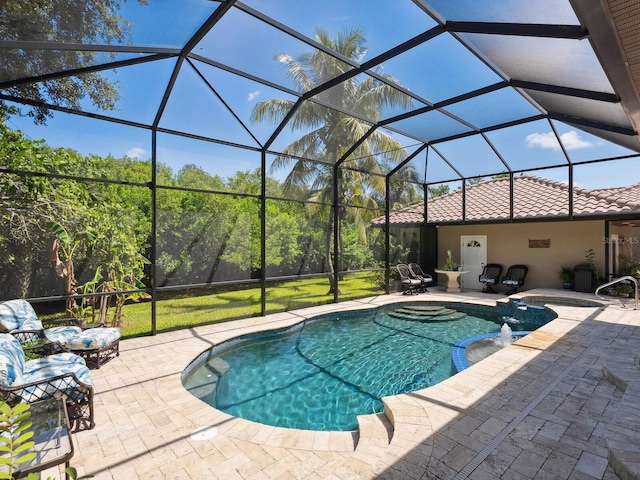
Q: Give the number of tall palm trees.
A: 1